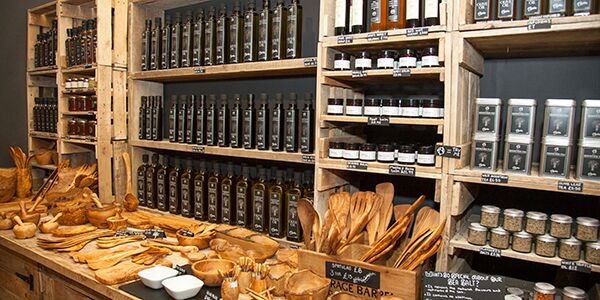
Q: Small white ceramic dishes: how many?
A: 2